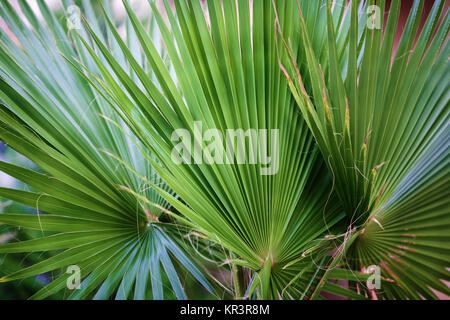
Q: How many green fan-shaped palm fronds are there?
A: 3